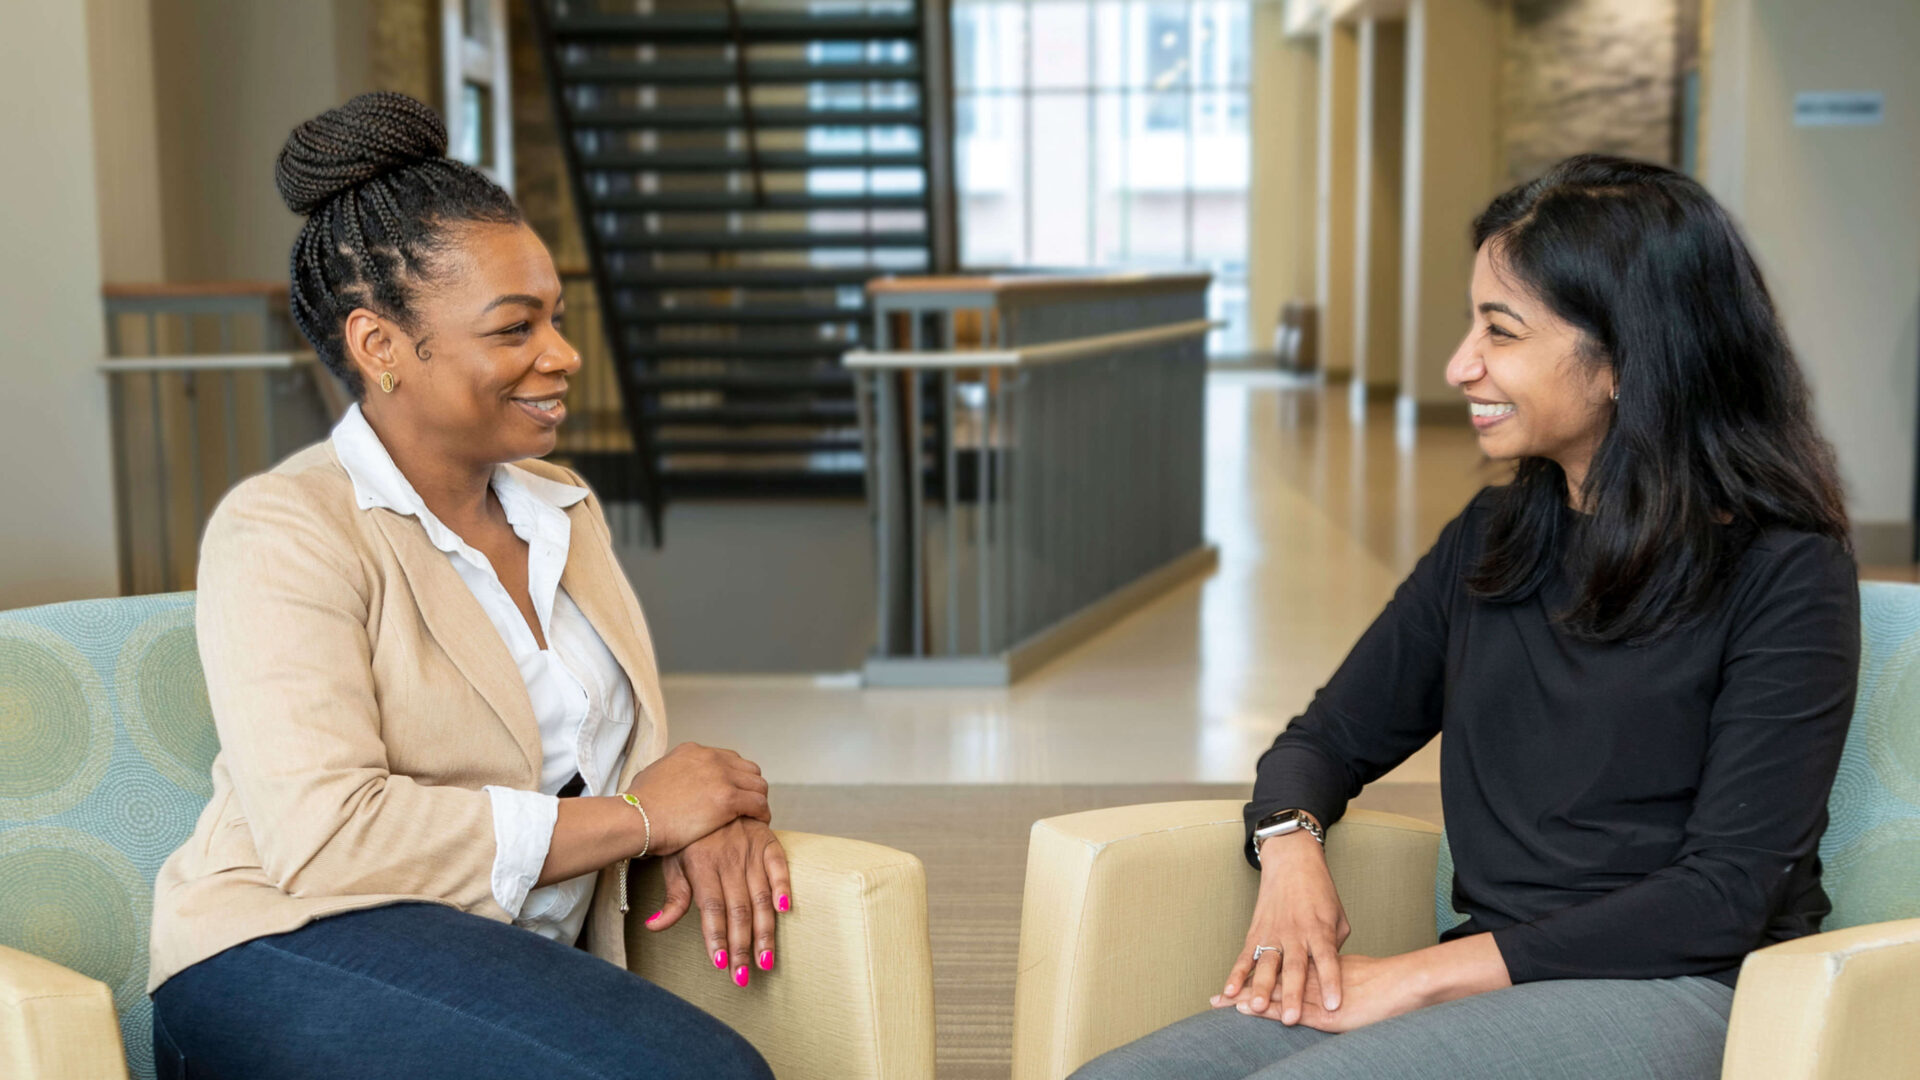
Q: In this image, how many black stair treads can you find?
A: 13